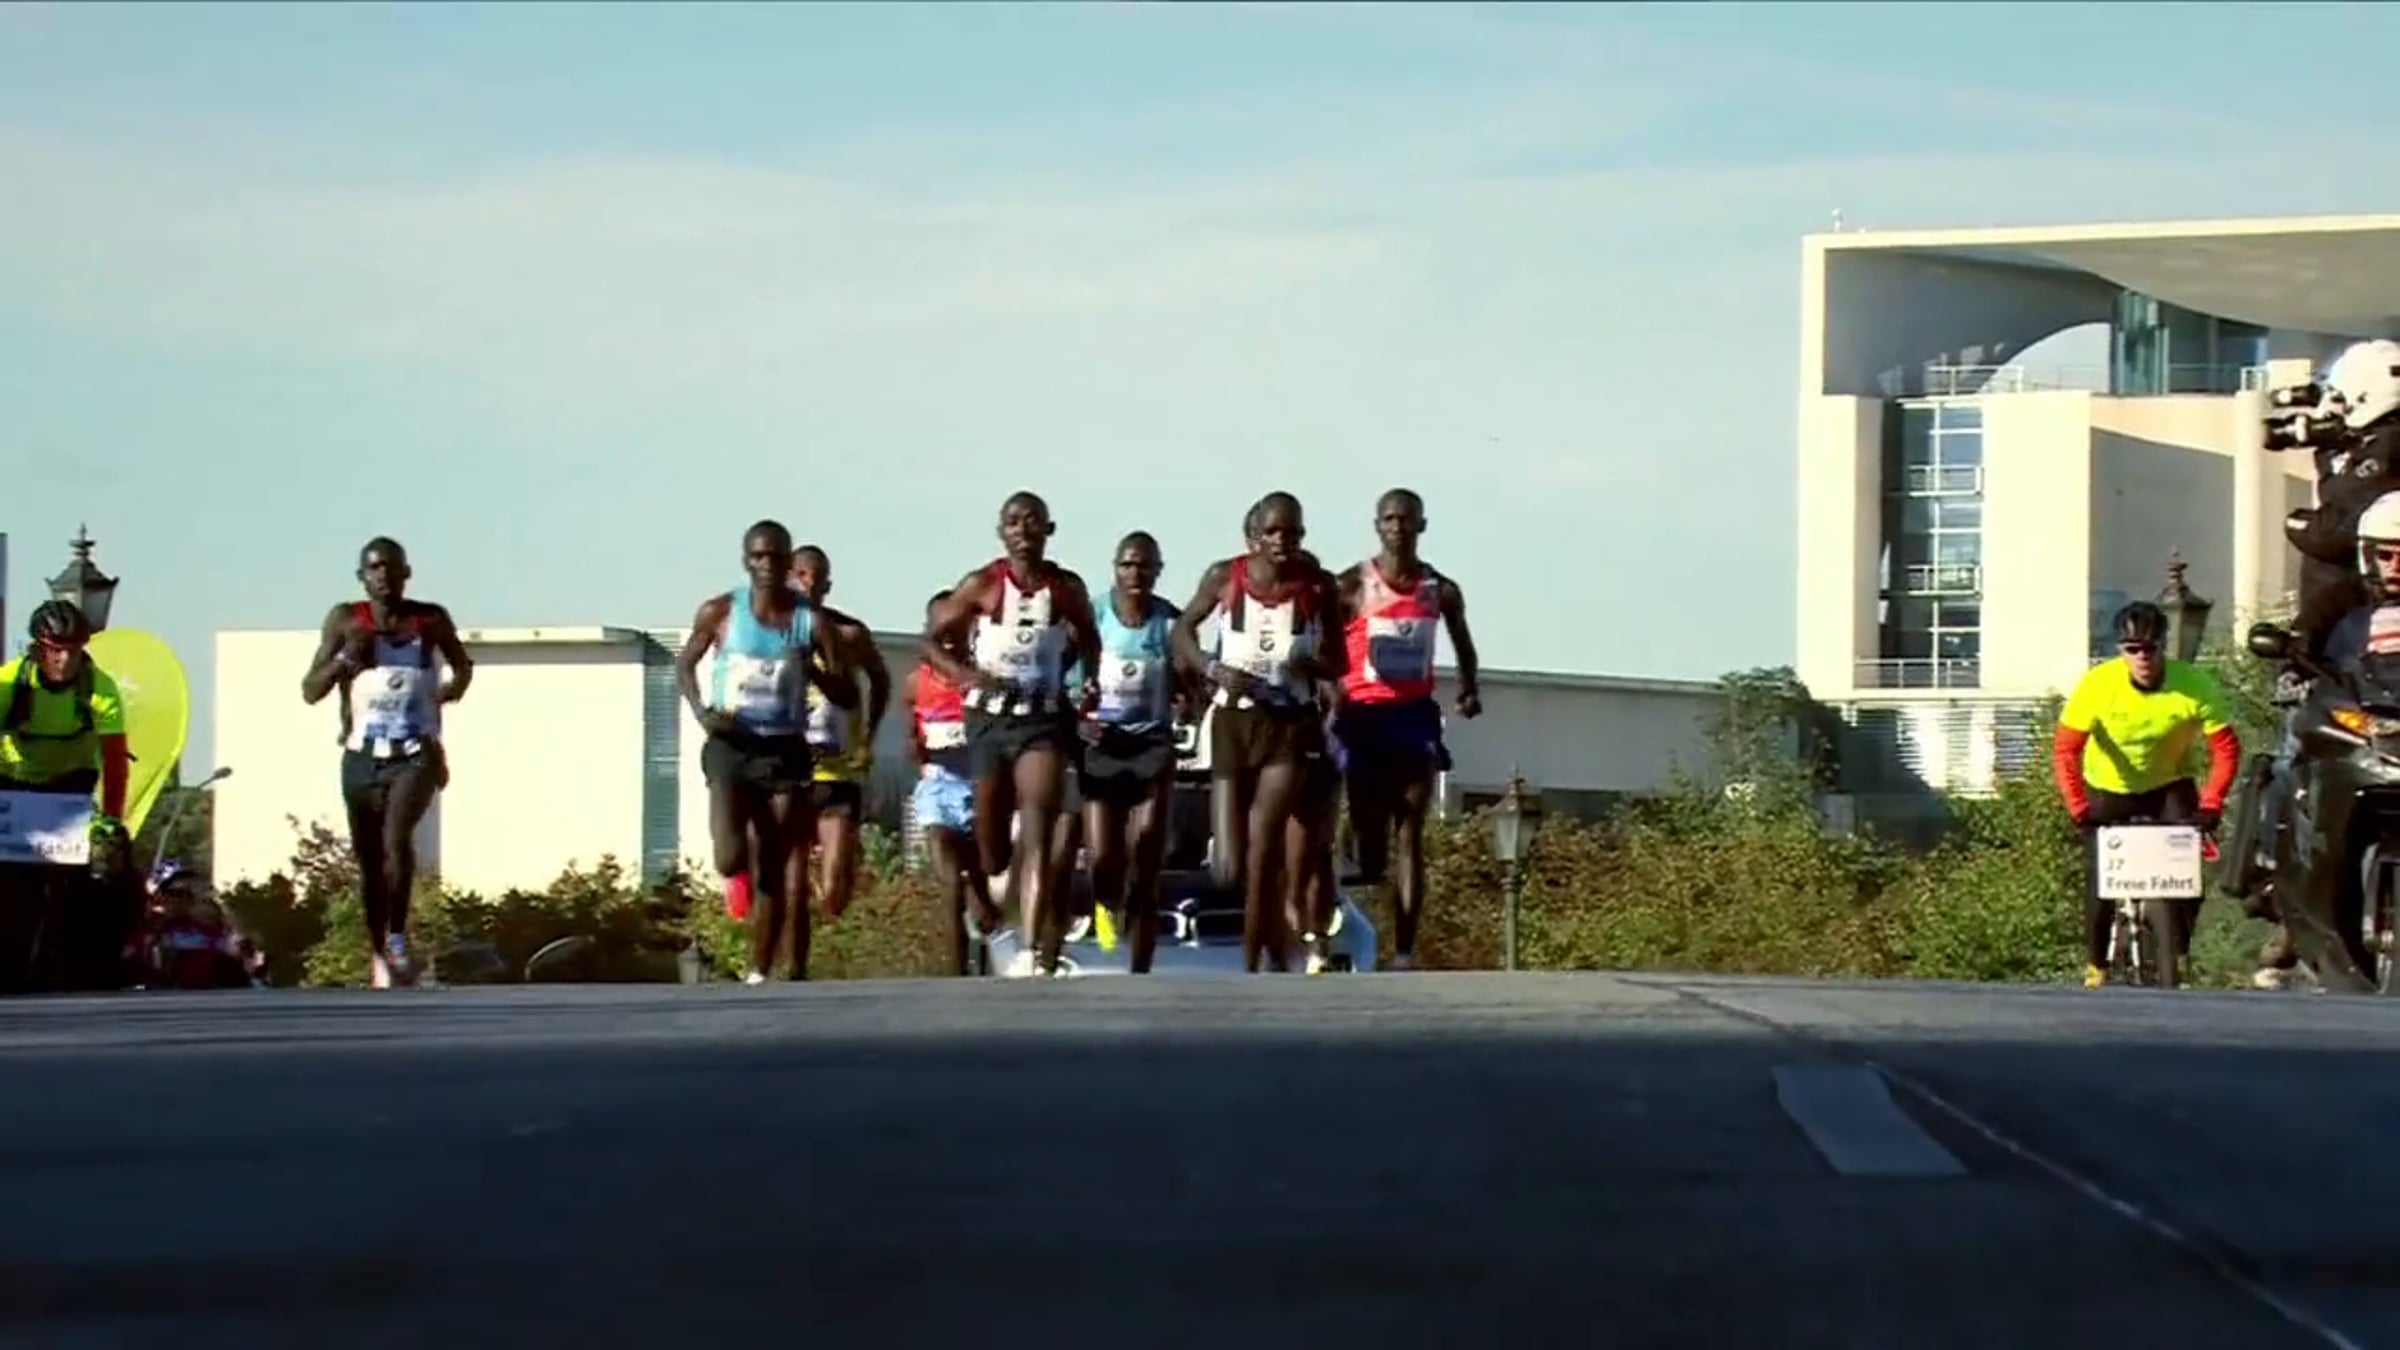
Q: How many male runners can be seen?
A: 9